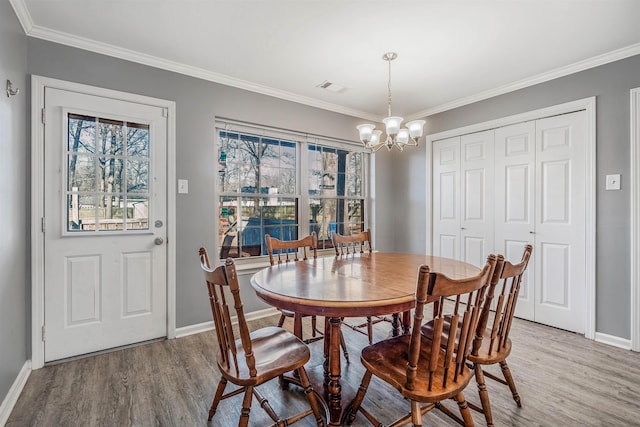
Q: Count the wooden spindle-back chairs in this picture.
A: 5